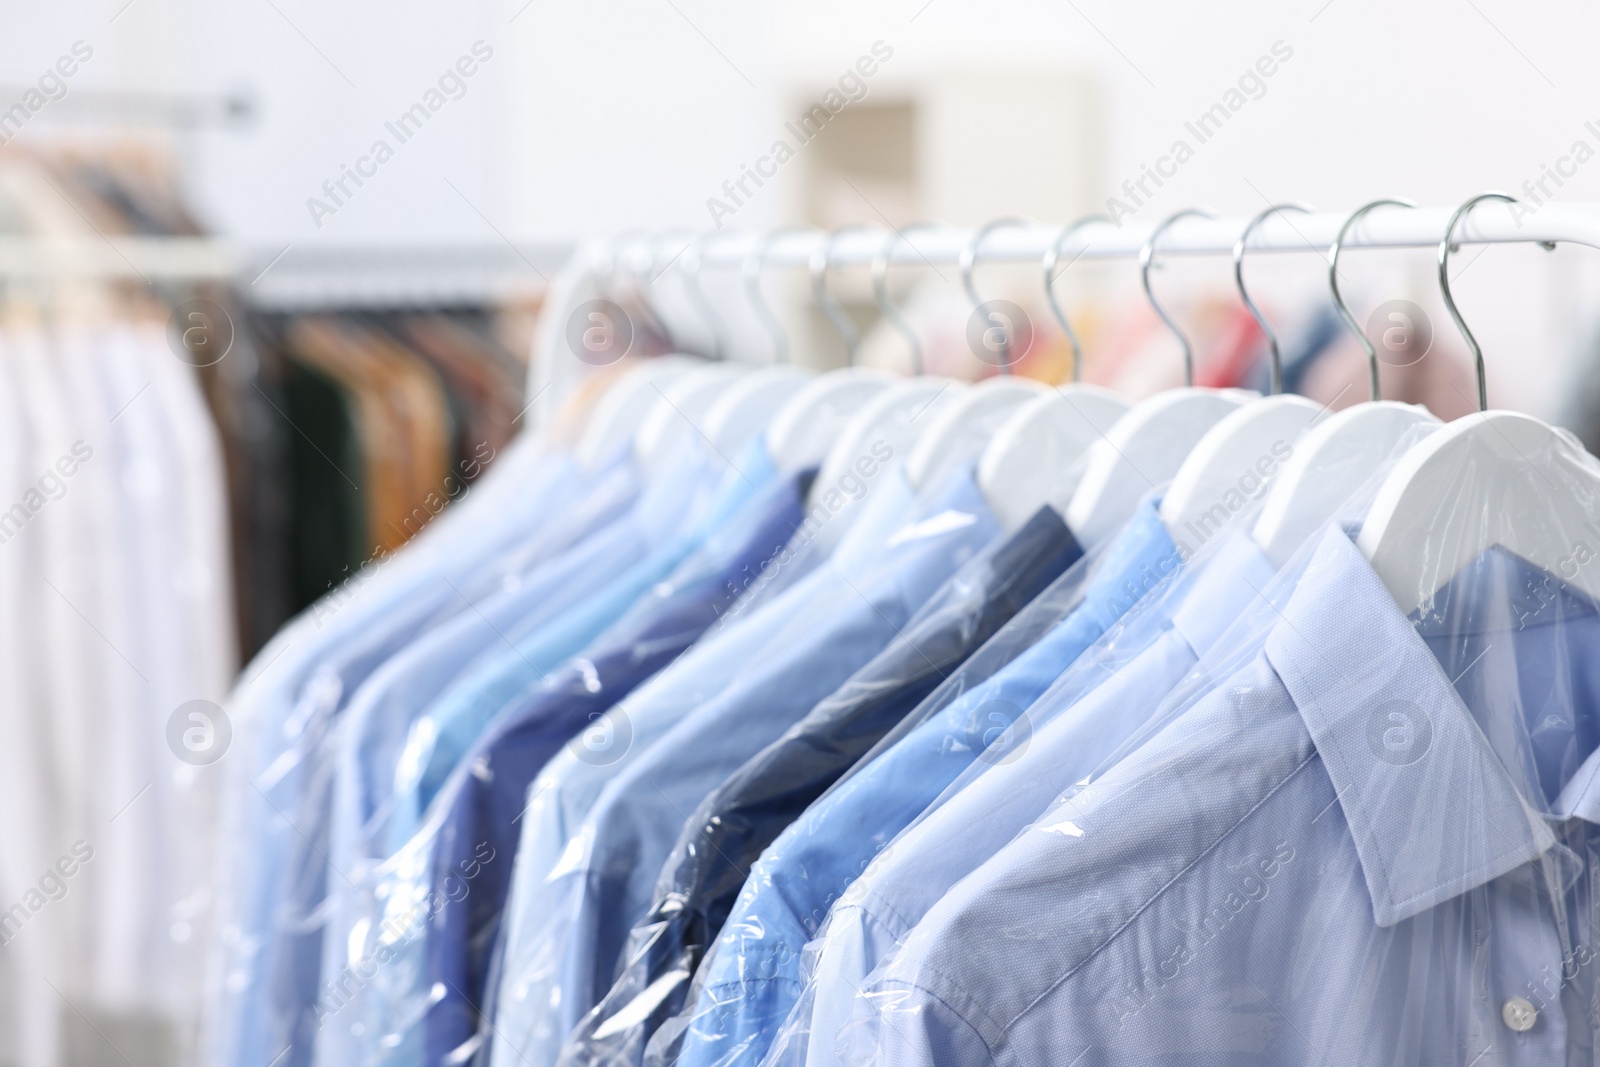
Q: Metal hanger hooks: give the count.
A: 12